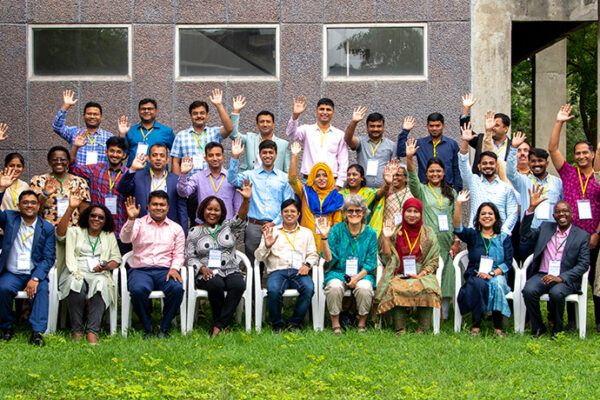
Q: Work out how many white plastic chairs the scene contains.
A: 9